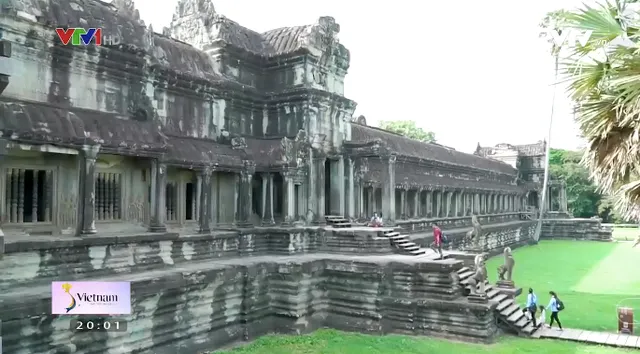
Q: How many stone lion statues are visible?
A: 3